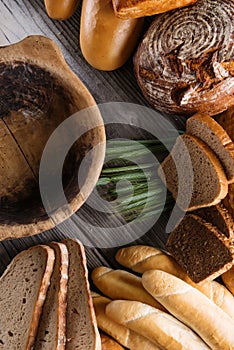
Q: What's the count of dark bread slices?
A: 2